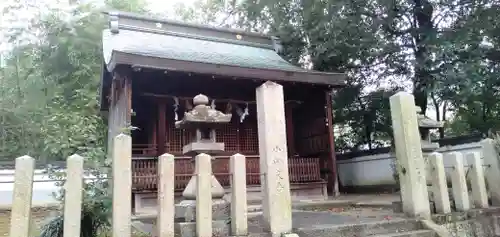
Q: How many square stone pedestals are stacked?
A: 2